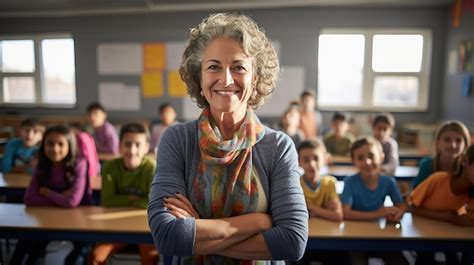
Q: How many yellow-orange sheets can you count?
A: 3